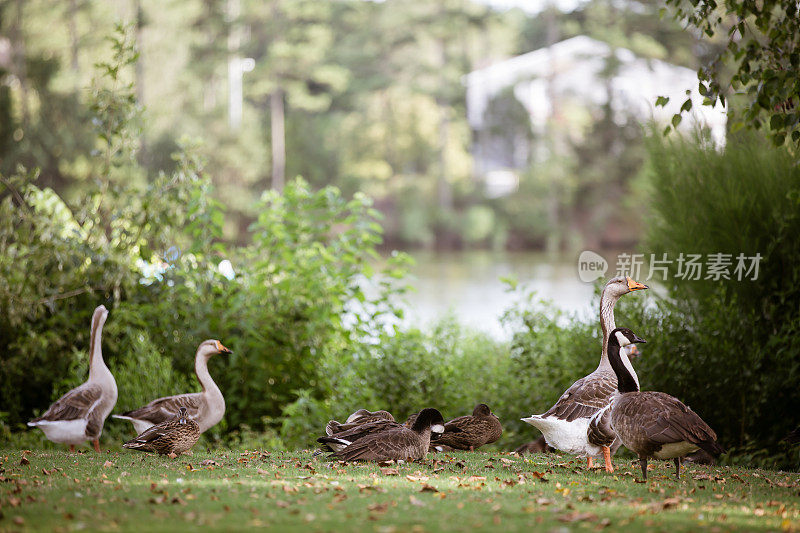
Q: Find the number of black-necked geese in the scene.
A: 2